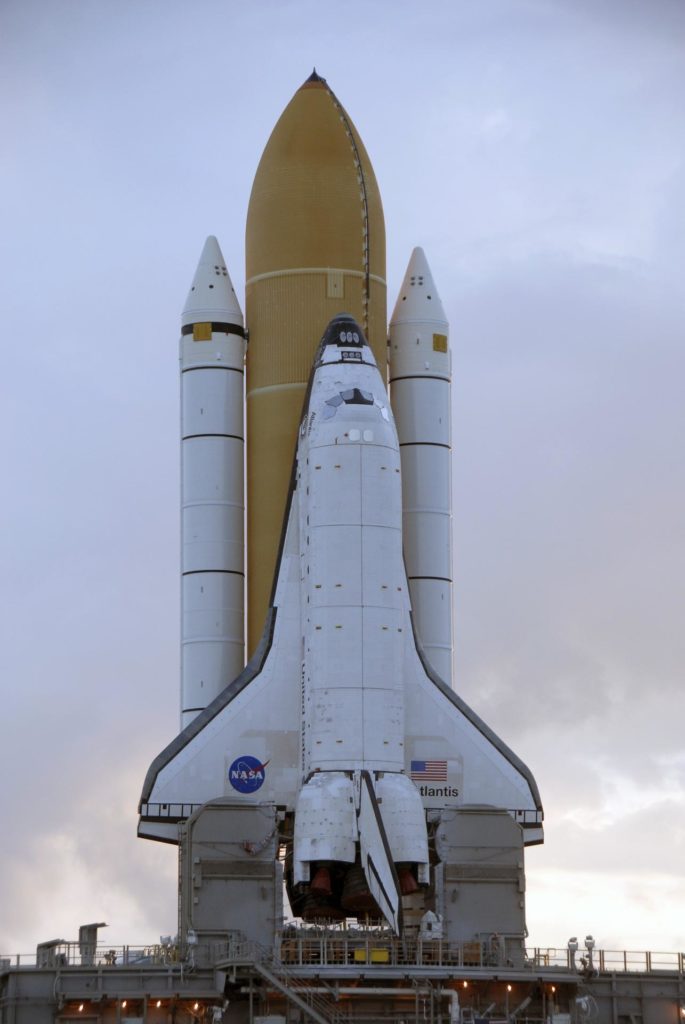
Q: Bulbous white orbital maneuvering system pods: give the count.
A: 2